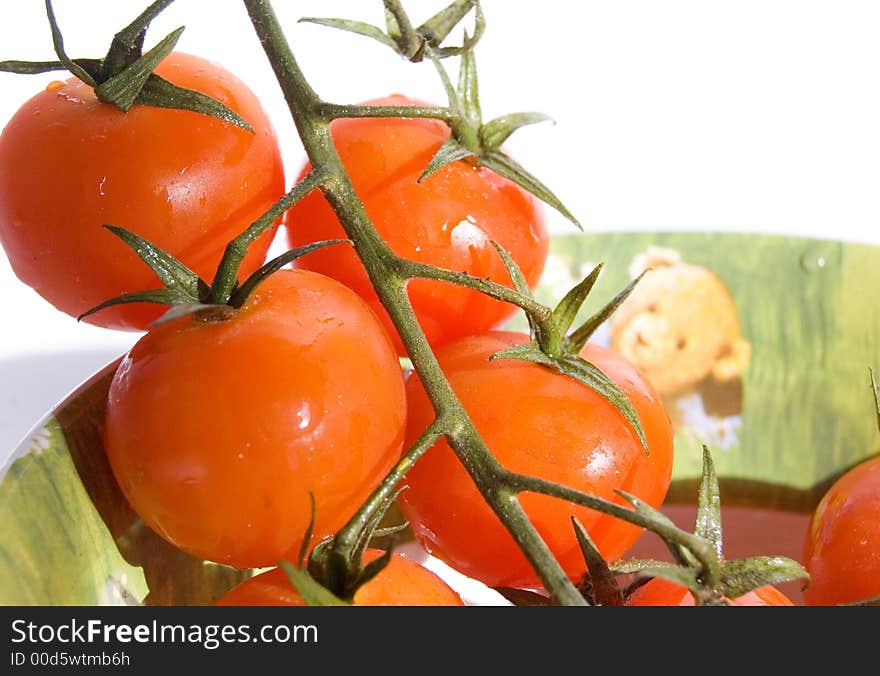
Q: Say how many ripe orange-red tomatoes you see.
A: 7